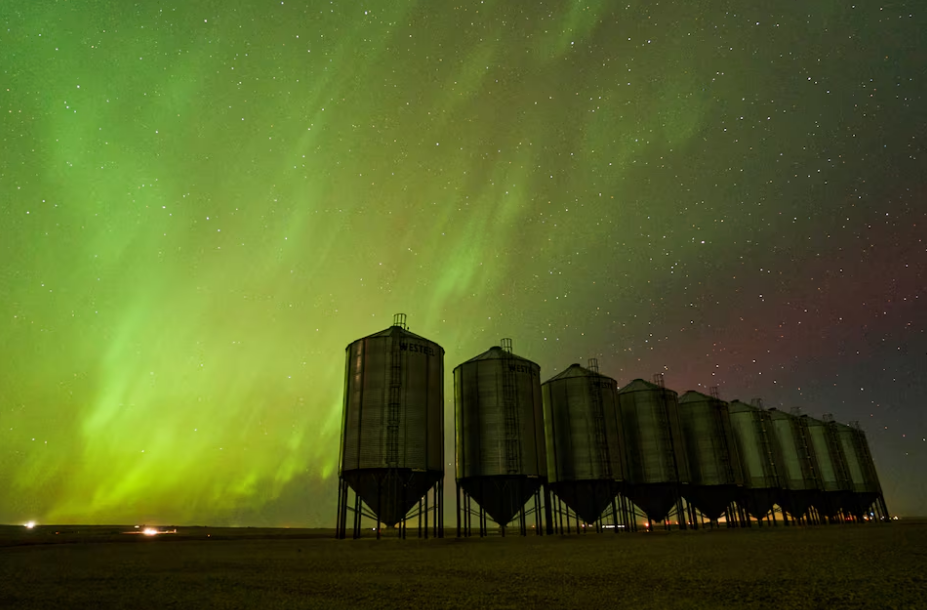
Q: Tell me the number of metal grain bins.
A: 9